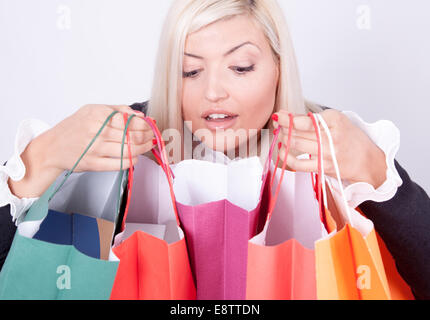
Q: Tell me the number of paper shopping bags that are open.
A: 5